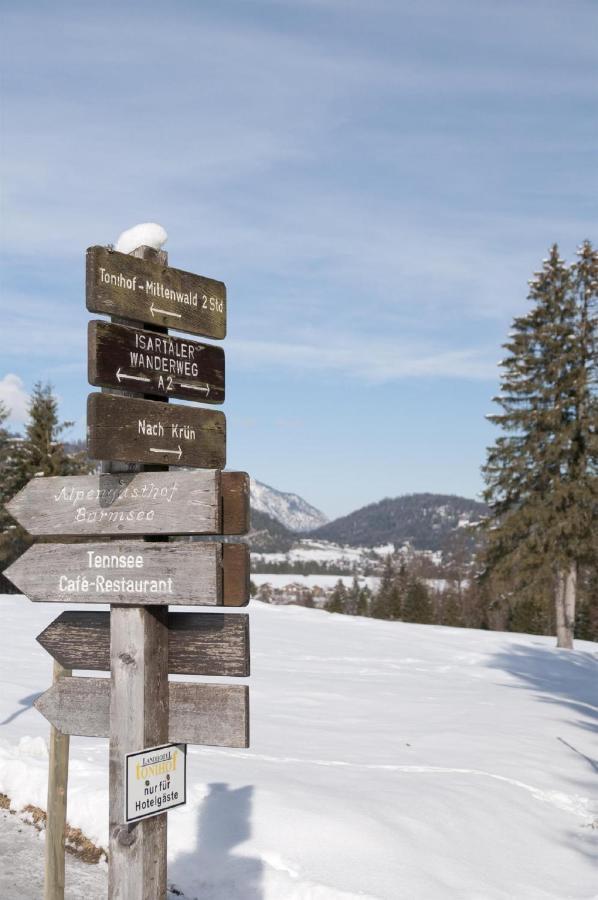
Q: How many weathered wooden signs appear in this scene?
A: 7